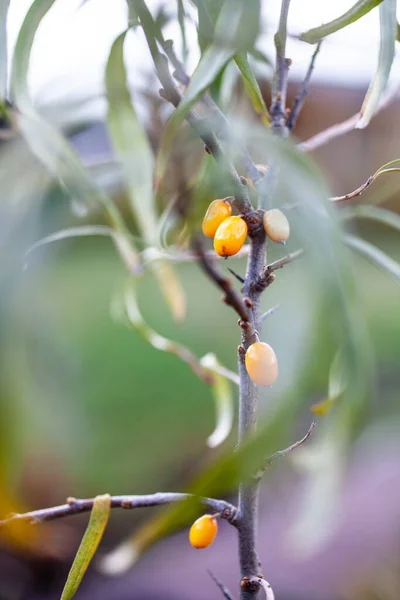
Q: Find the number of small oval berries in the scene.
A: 5